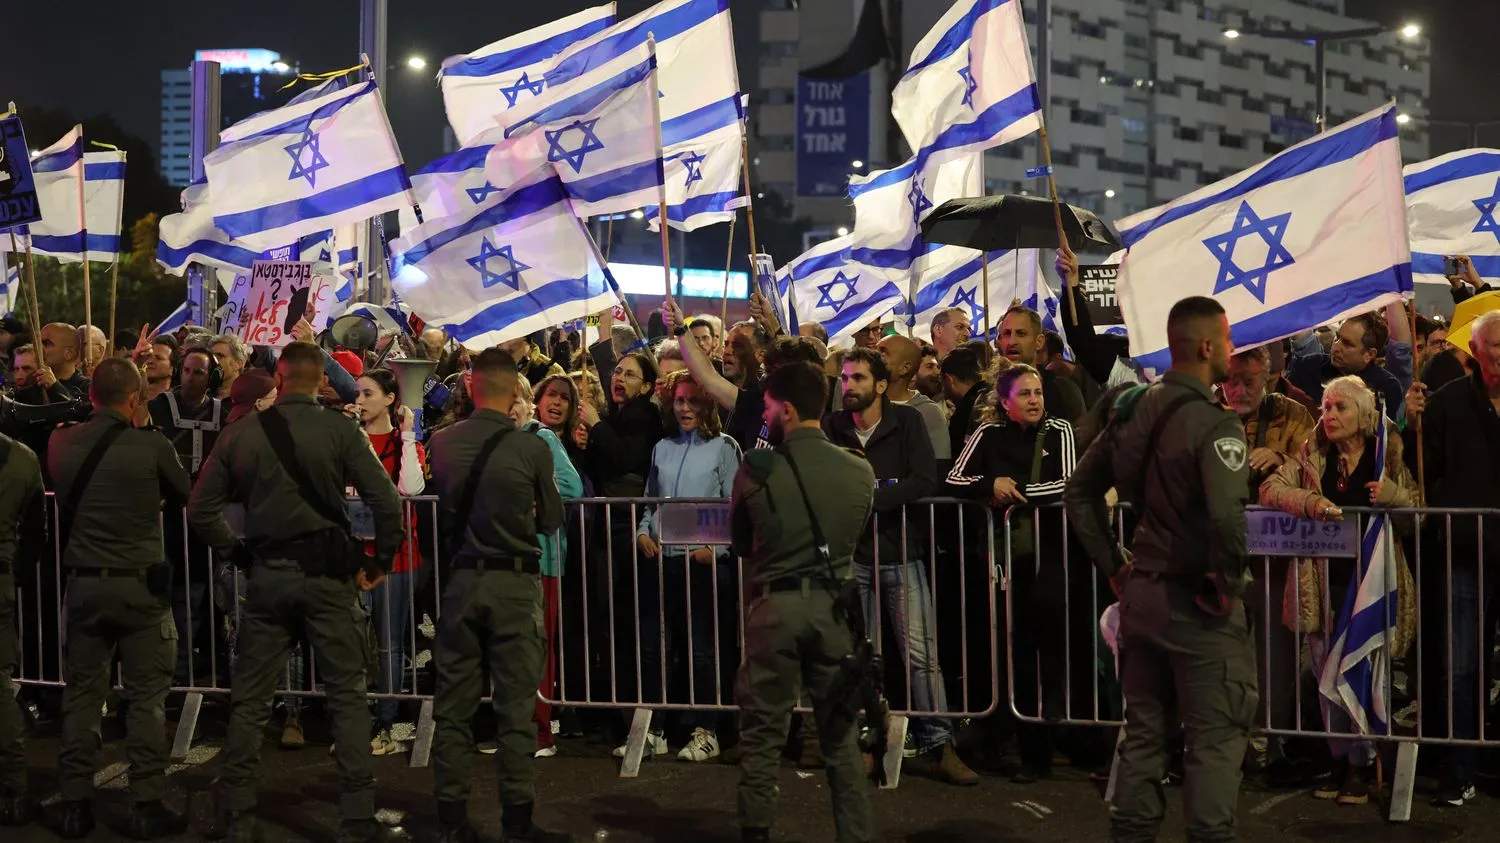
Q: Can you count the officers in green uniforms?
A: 6